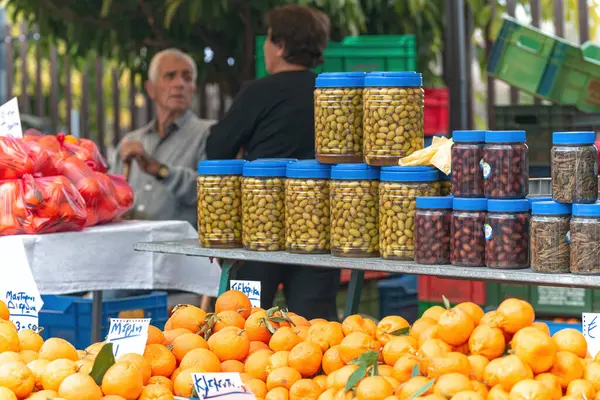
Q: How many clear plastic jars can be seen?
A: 15